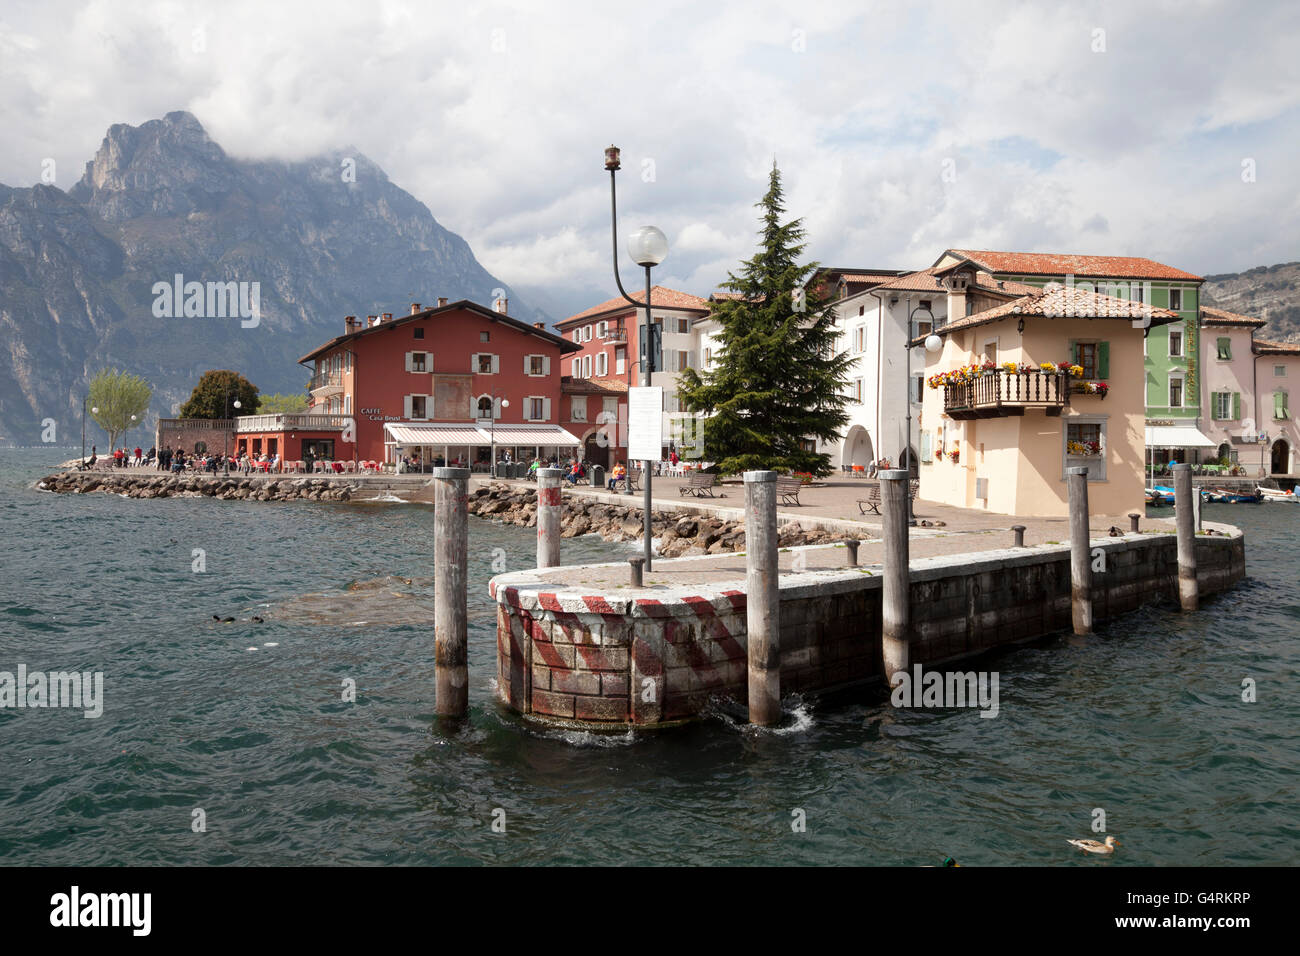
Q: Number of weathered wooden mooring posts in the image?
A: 6